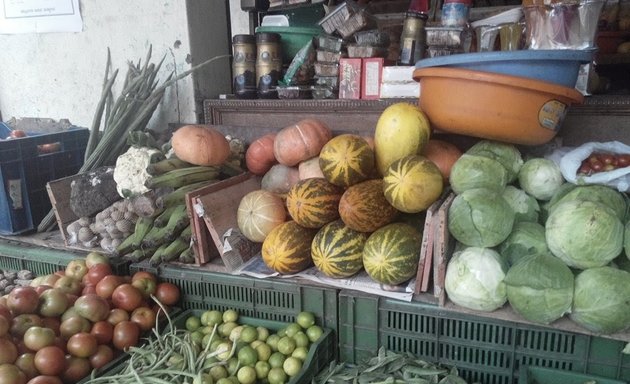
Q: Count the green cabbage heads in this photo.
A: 12